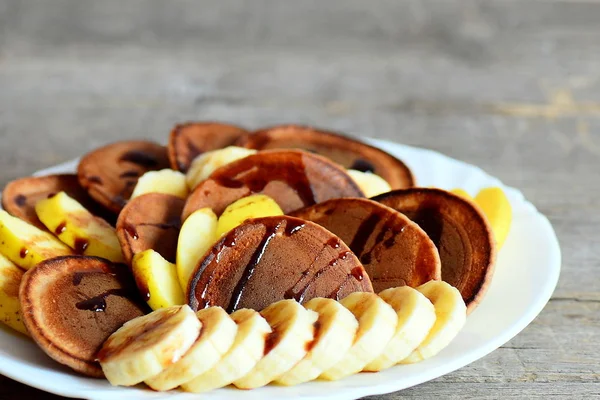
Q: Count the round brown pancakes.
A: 10